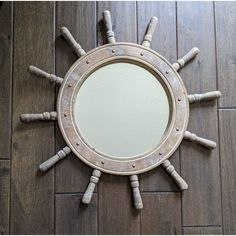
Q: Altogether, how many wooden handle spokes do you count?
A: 12